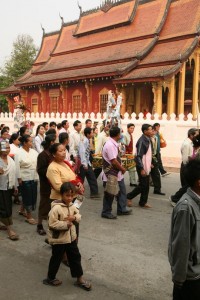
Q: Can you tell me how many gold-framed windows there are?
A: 4